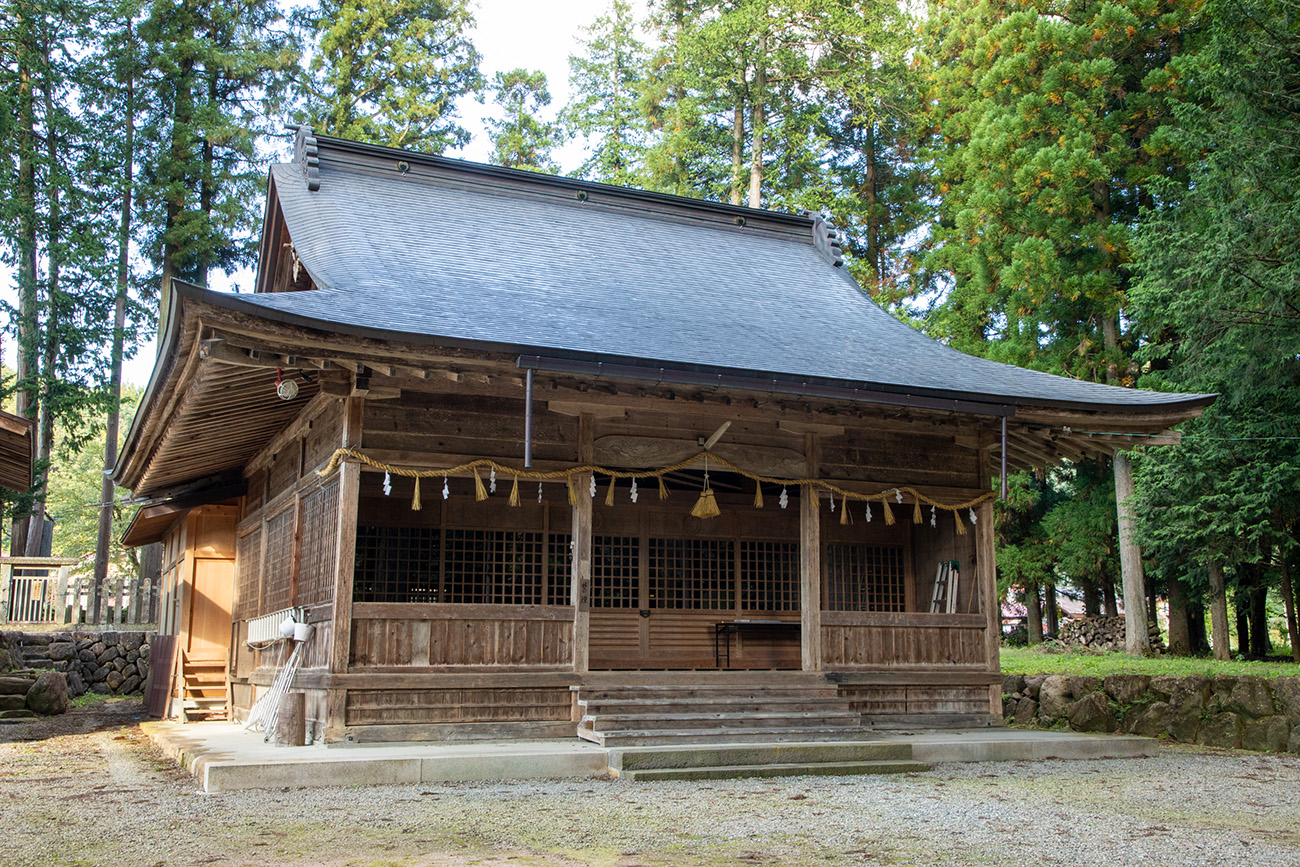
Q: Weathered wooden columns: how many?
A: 4